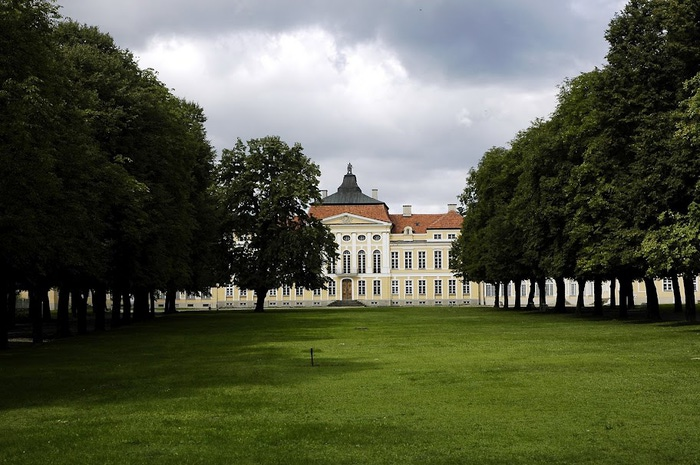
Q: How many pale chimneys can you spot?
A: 4